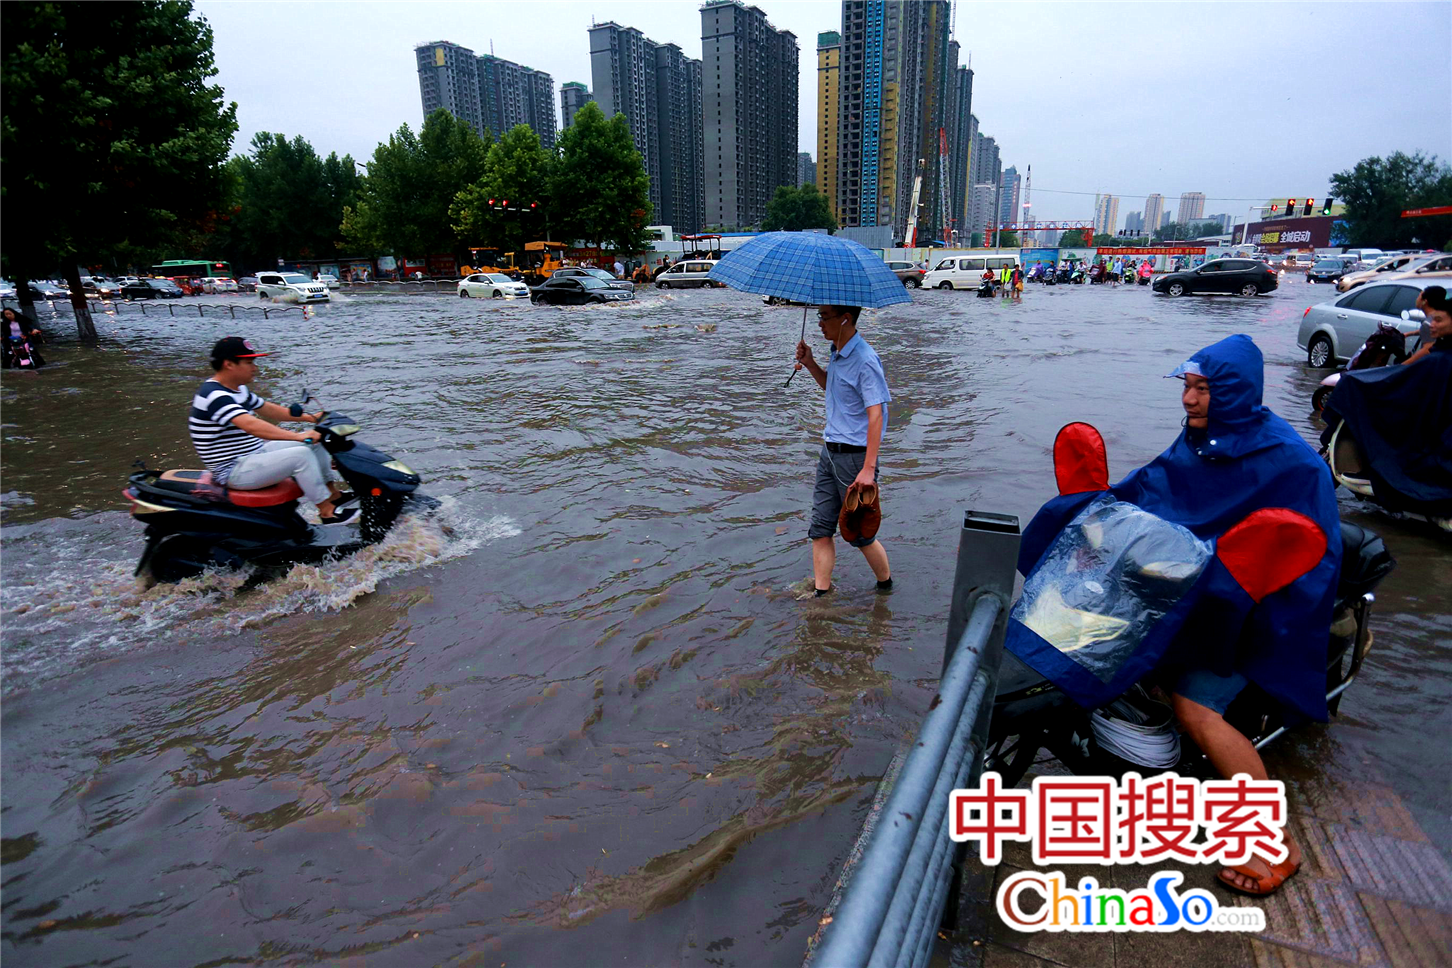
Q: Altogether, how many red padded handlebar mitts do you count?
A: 2